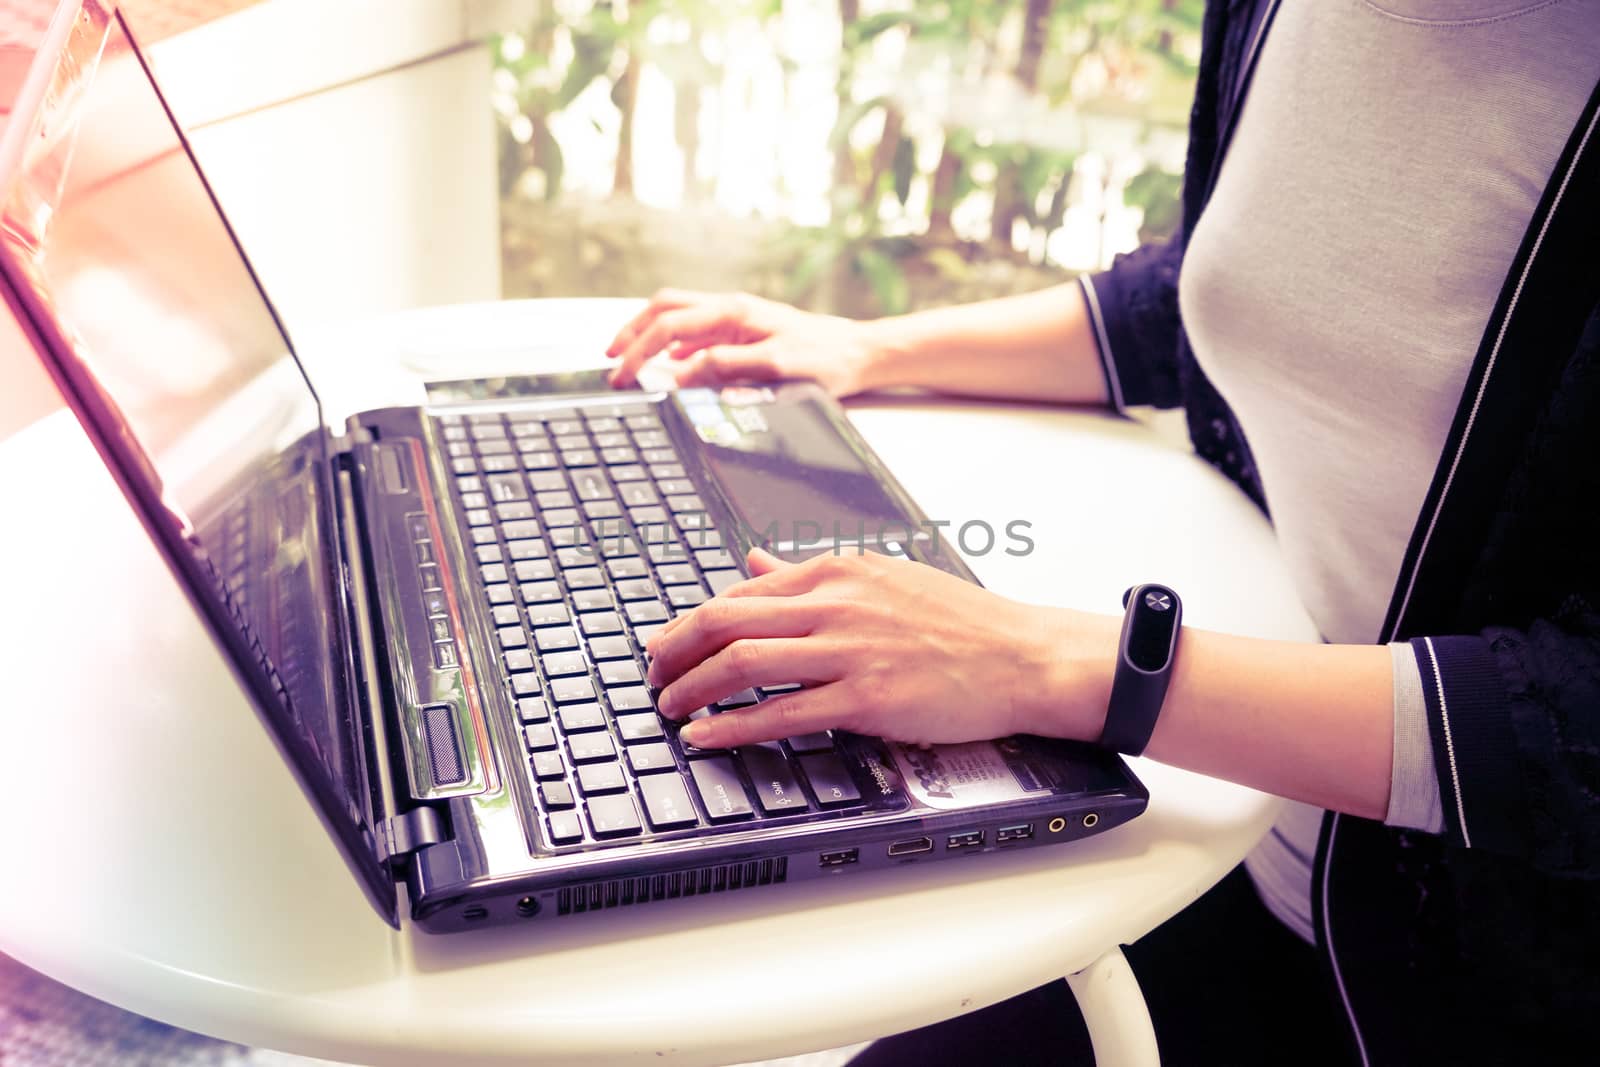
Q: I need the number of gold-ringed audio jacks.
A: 2